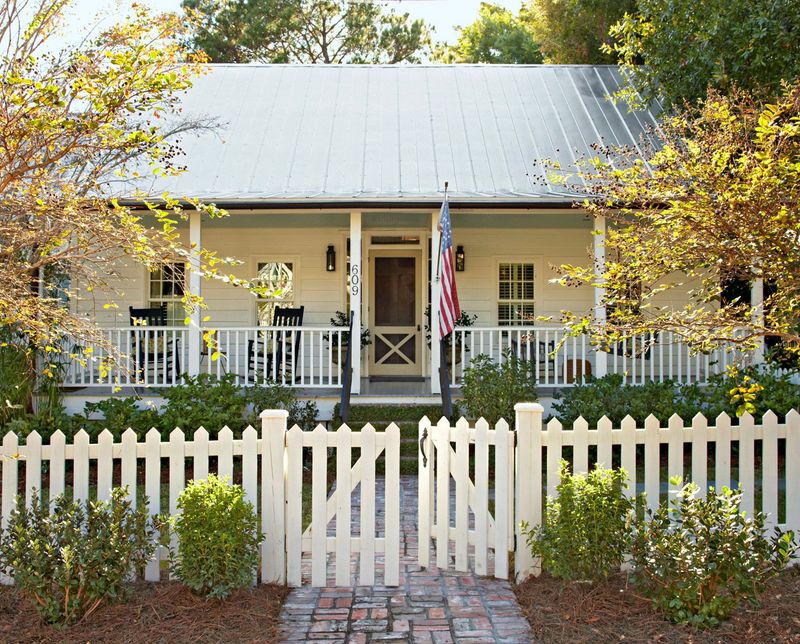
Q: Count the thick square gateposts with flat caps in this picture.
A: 2